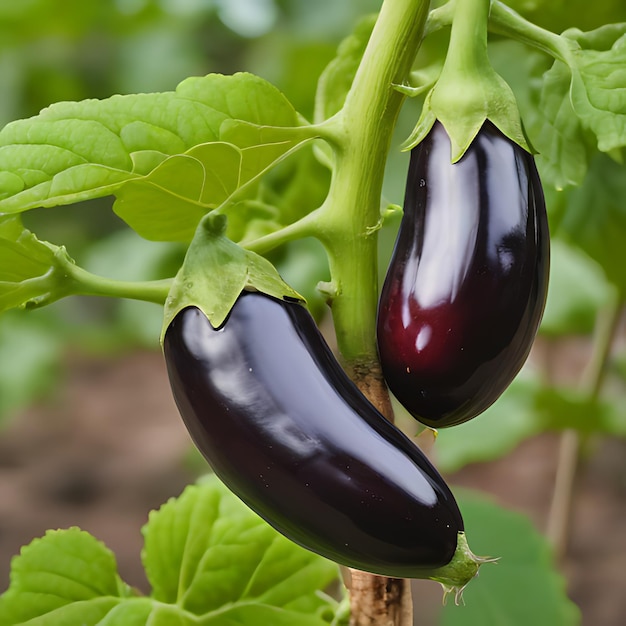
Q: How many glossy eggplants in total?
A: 2